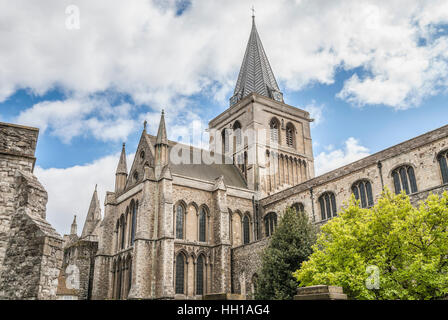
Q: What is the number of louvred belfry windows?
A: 4